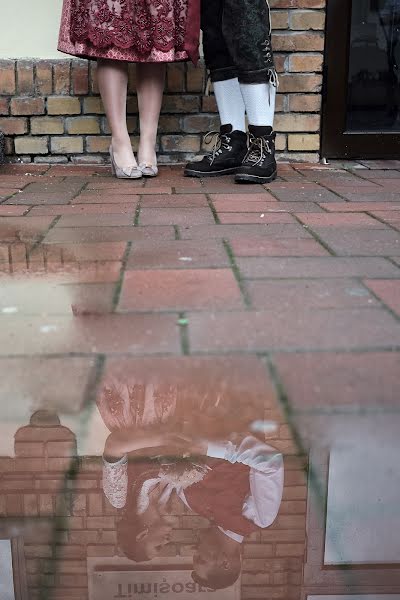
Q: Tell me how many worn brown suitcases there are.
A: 0